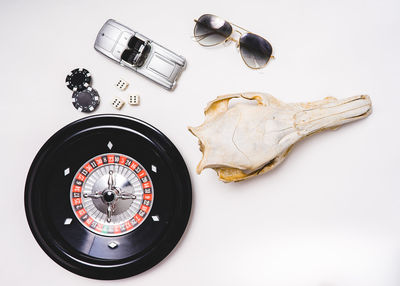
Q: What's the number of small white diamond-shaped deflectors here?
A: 6